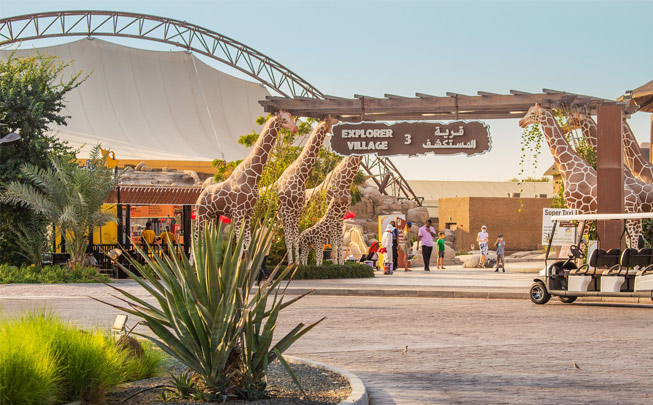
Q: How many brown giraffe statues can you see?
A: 7